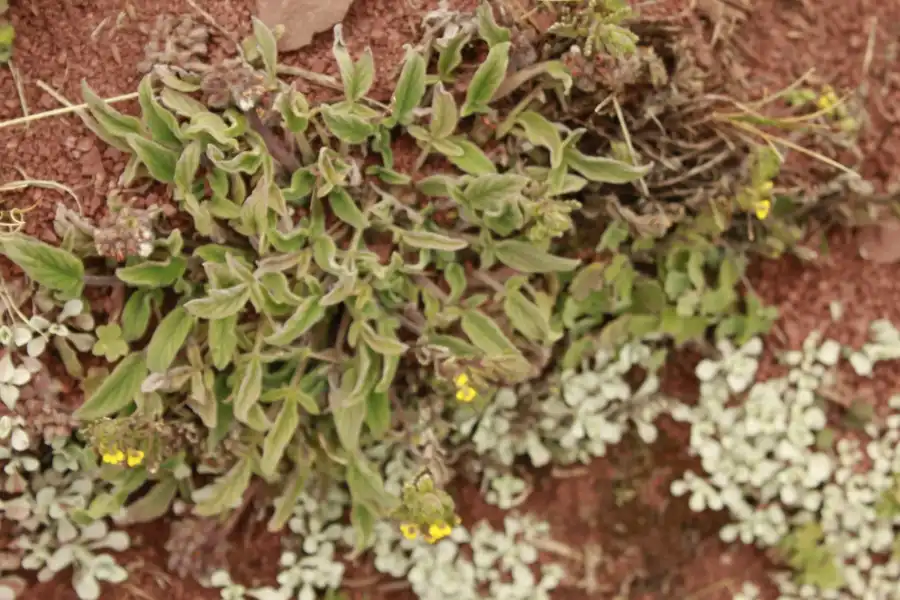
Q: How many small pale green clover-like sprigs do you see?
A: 1